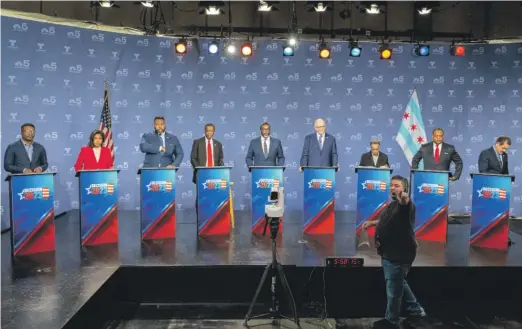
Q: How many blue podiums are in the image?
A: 9